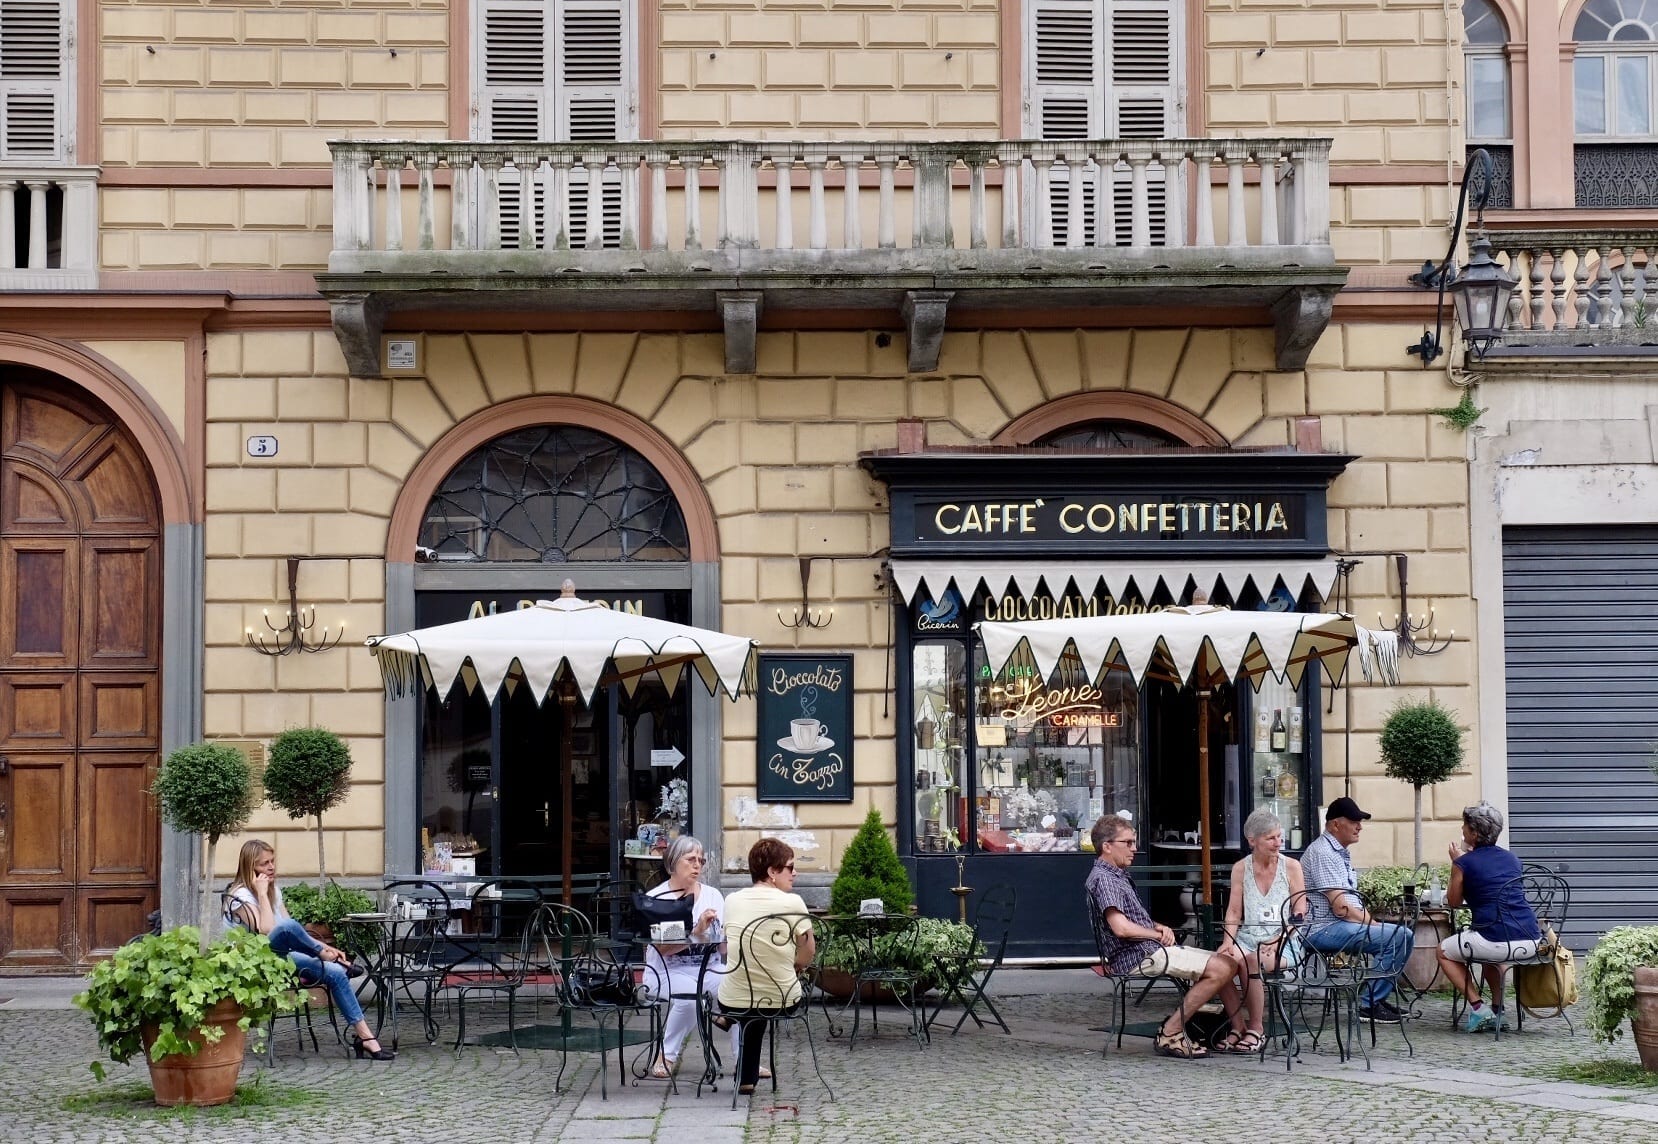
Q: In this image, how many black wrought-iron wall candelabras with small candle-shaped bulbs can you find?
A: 3